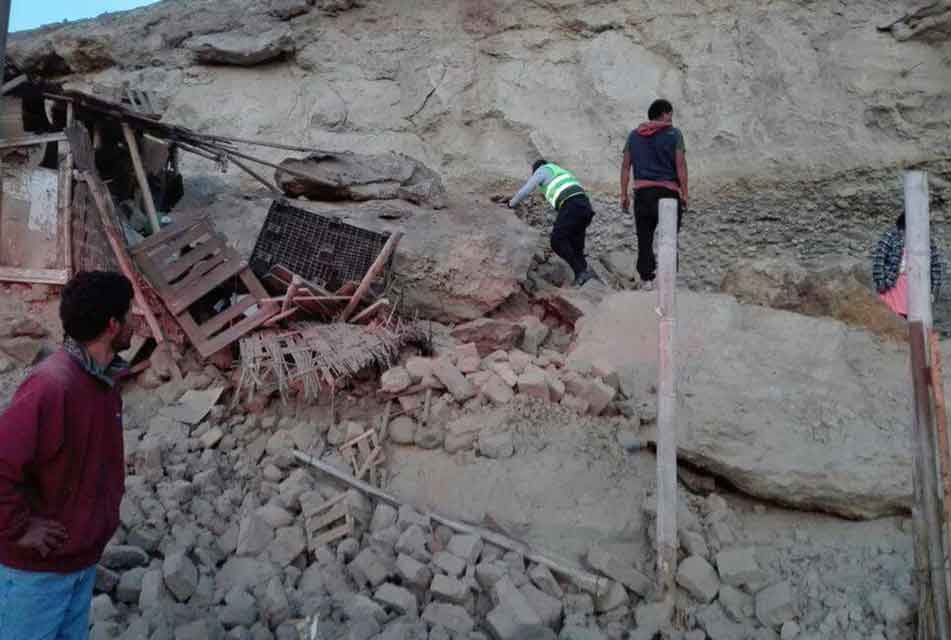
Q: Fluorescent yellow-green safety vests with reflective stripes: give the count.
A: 1